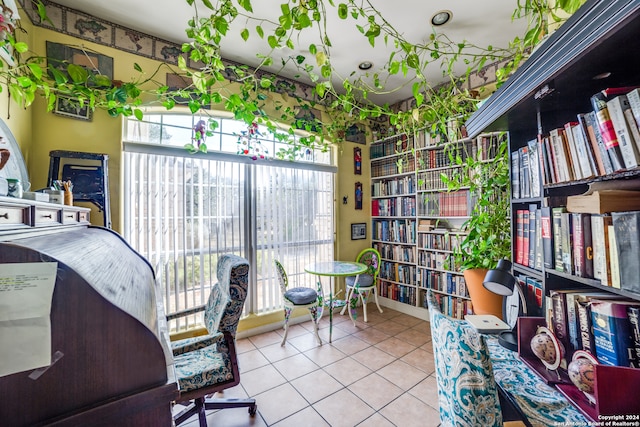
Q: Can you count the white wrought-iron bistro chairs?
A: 2